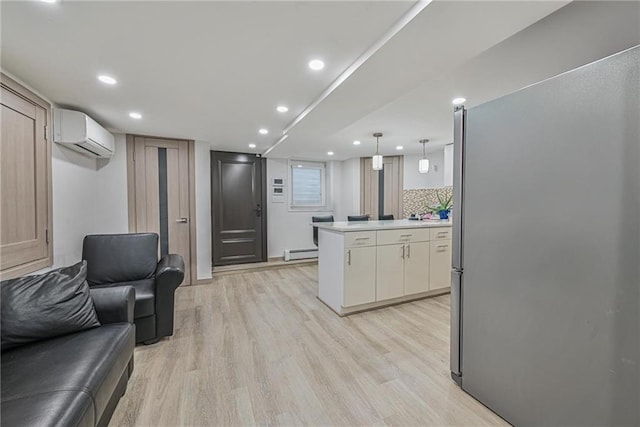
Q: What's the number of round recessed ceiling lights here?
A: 11